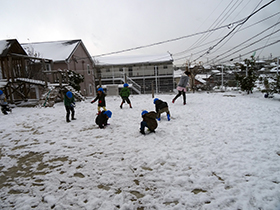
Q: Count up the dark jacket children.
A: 4